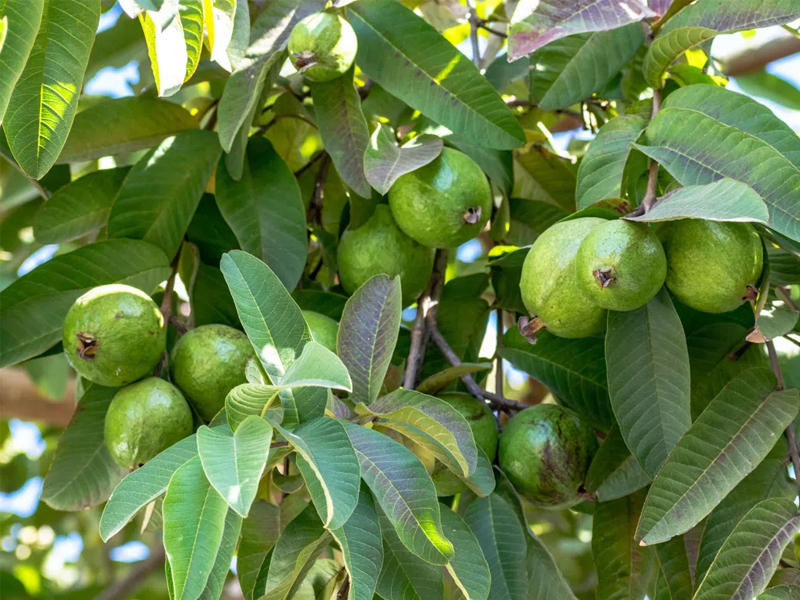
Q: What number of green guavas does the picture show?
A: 12